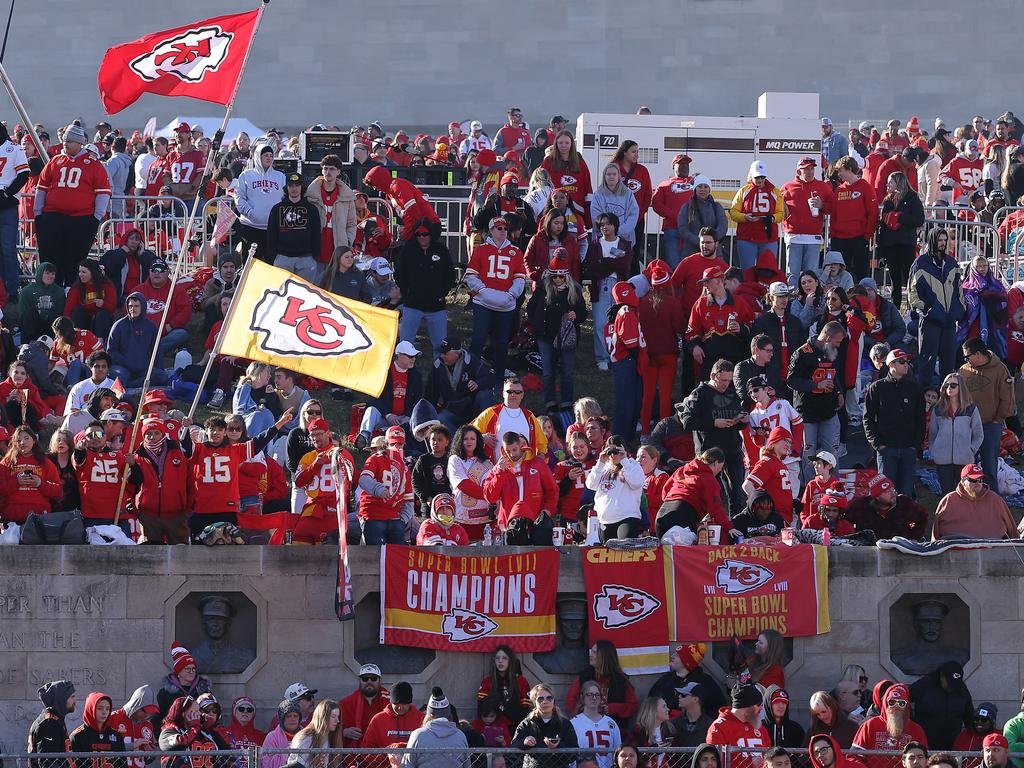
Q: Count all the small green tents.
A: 0